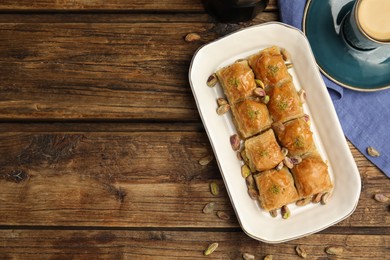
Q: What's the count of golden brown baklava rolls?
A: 8